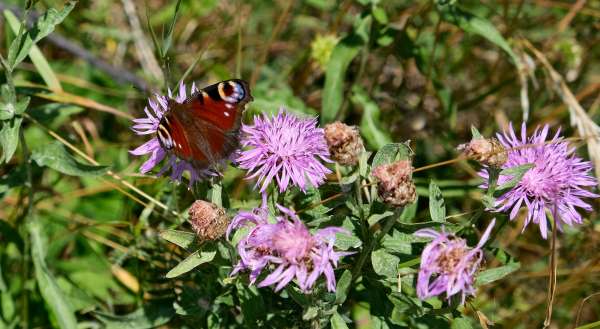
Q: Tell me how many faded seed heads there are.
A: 4